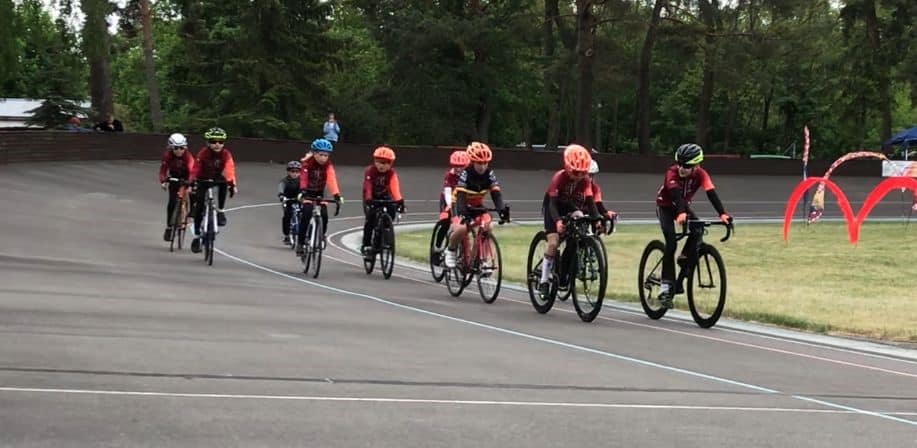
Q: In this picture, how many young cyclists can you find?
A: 10